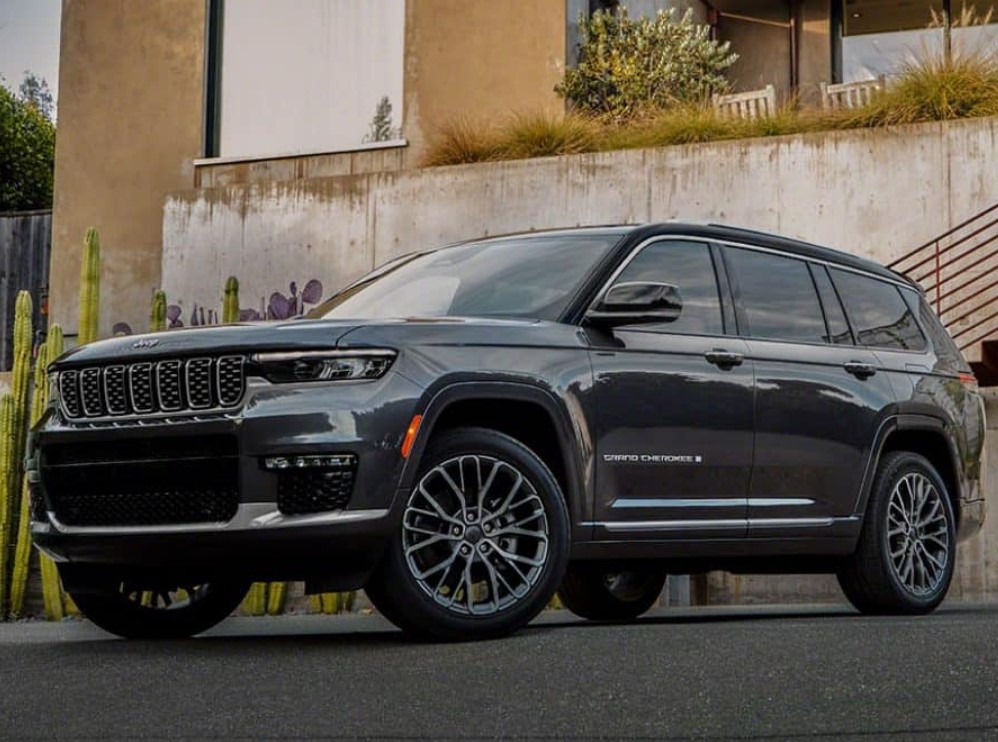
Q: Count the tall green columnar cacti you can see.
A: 7